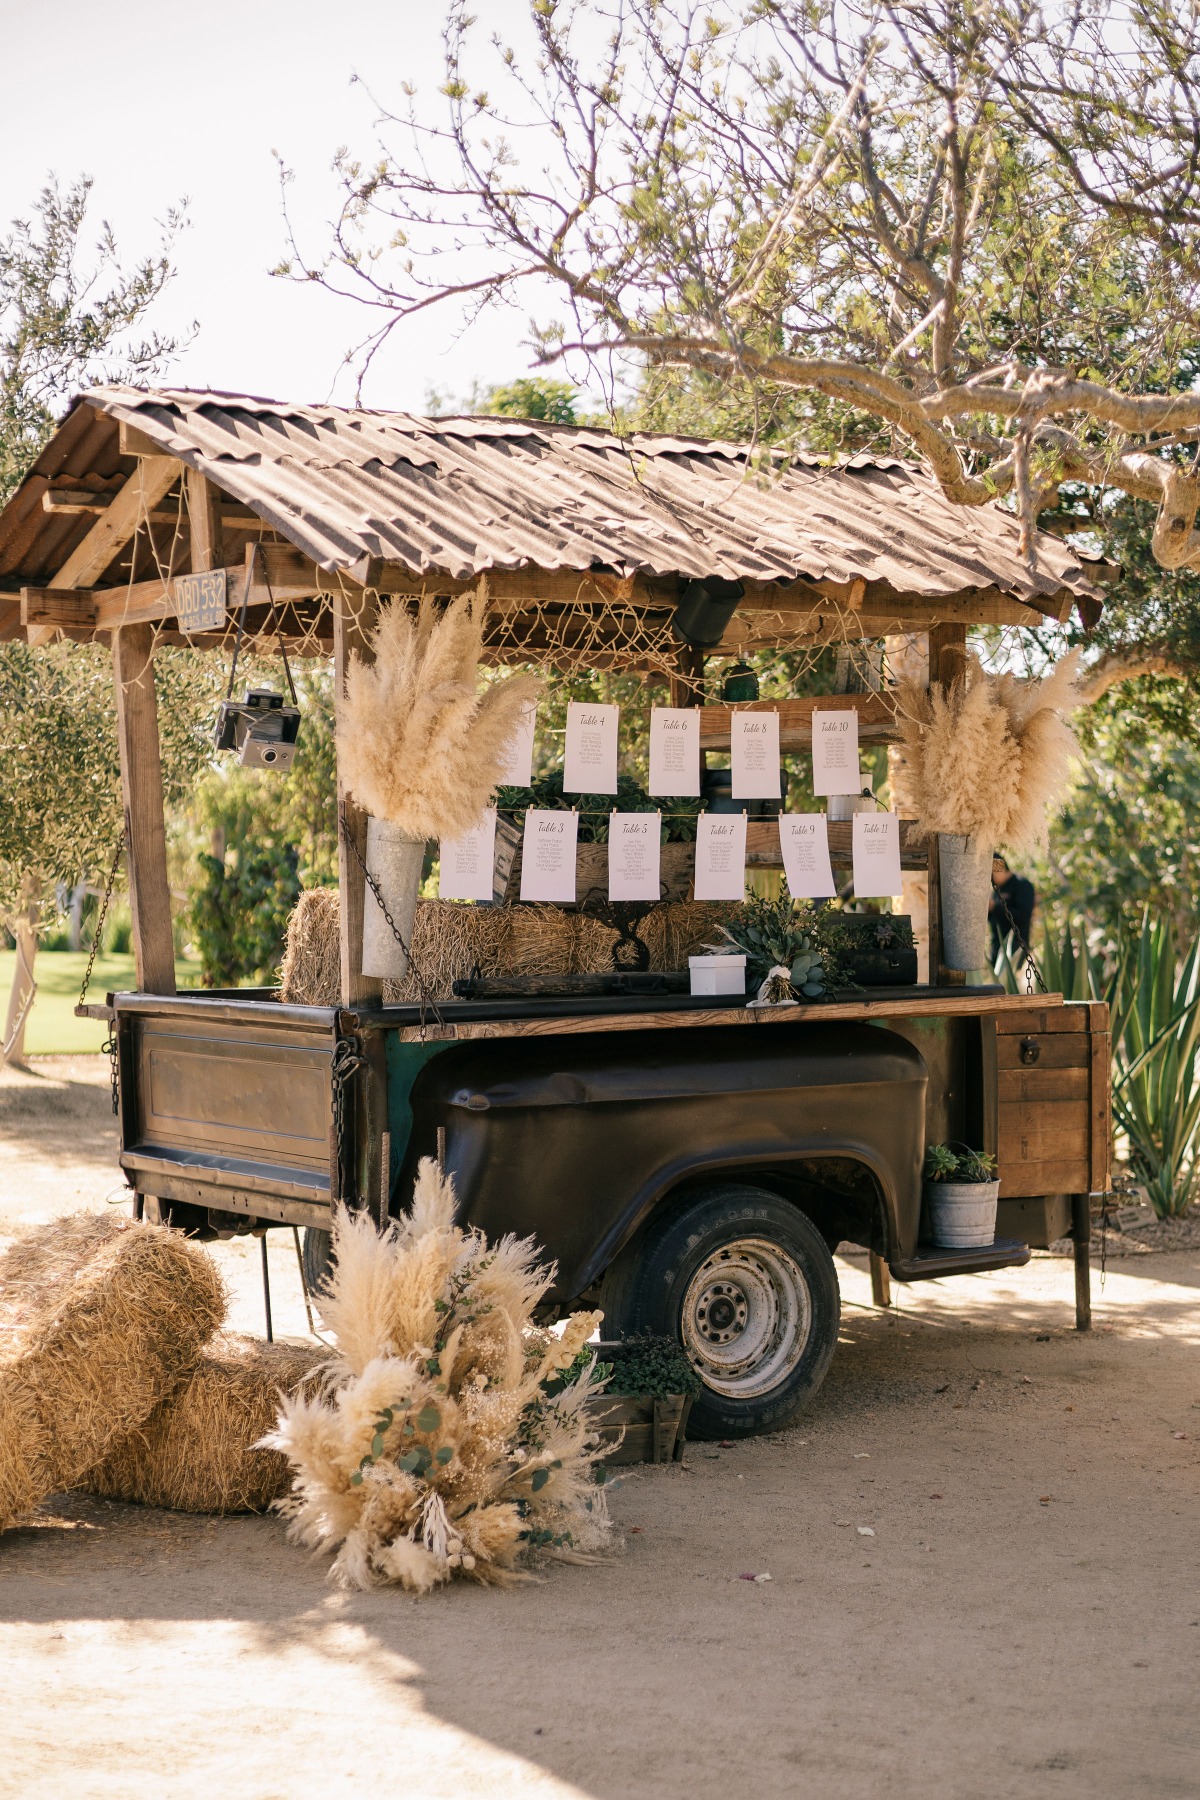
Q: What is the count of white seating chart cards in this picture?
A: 11